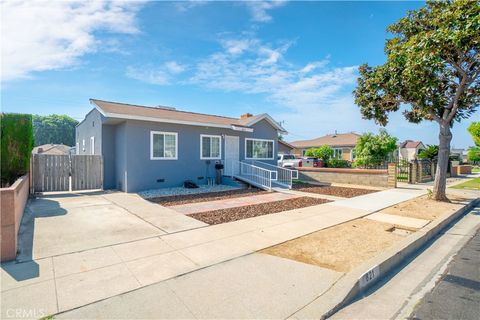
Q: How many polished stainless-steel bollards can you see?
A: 0